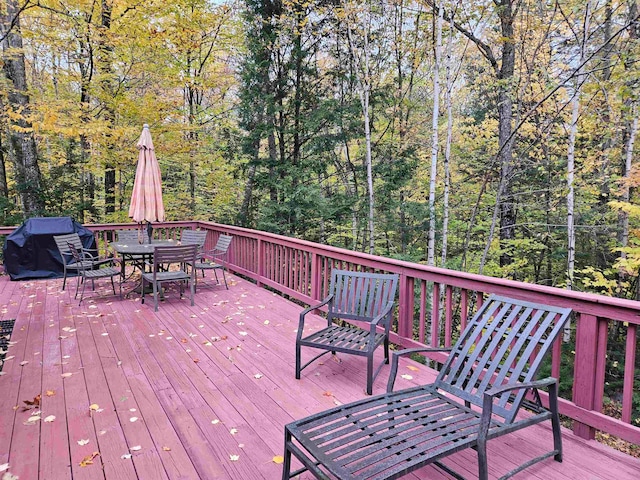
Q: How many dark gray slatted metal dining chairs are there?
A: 6